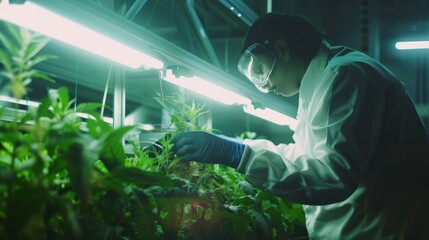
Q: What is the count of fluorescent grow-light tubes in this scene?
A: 4